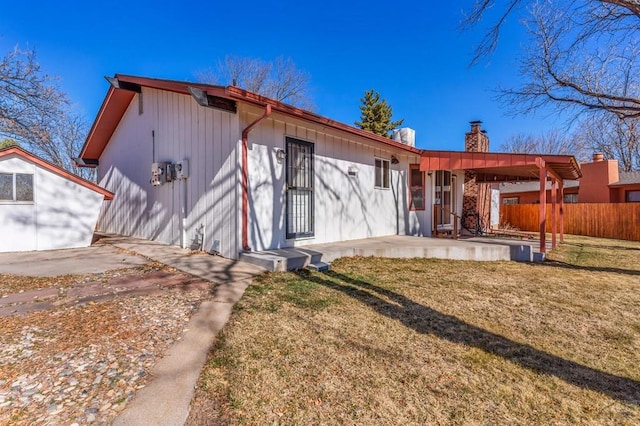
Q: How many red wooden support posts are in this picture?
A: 3